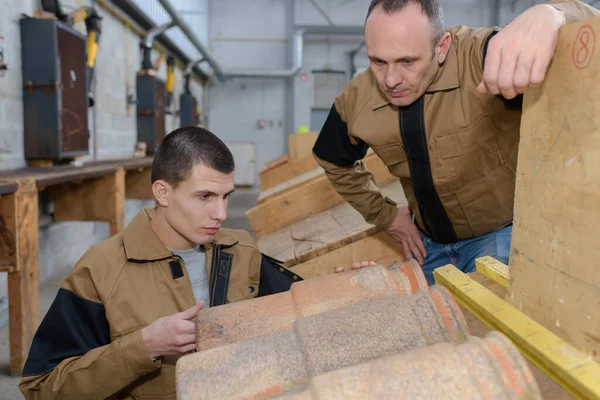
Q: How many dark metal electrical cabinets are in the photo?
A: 3